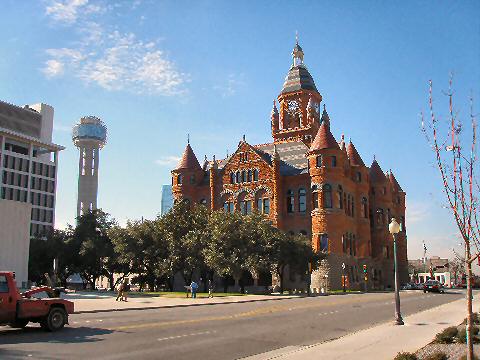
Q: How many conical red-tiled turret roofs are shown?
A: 5